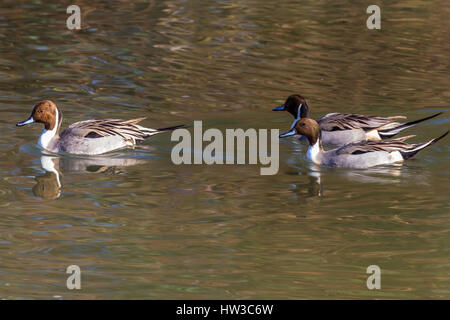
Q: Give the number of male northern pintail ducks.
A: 3